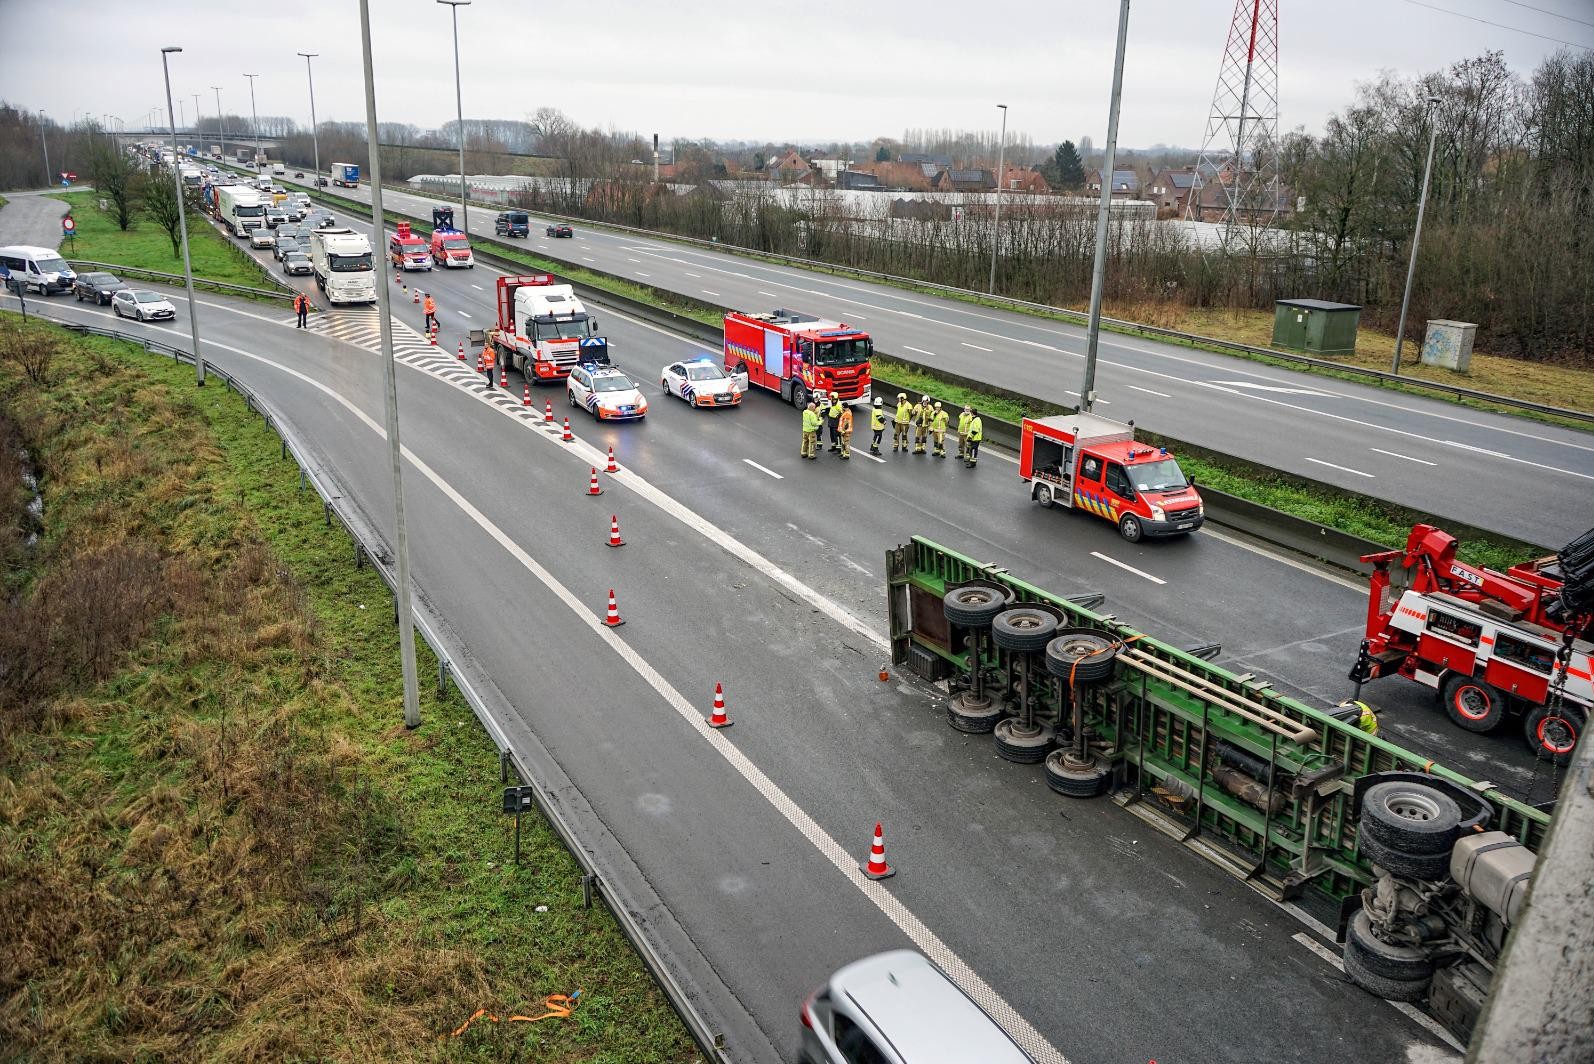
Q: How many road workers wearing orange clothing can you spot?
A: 4